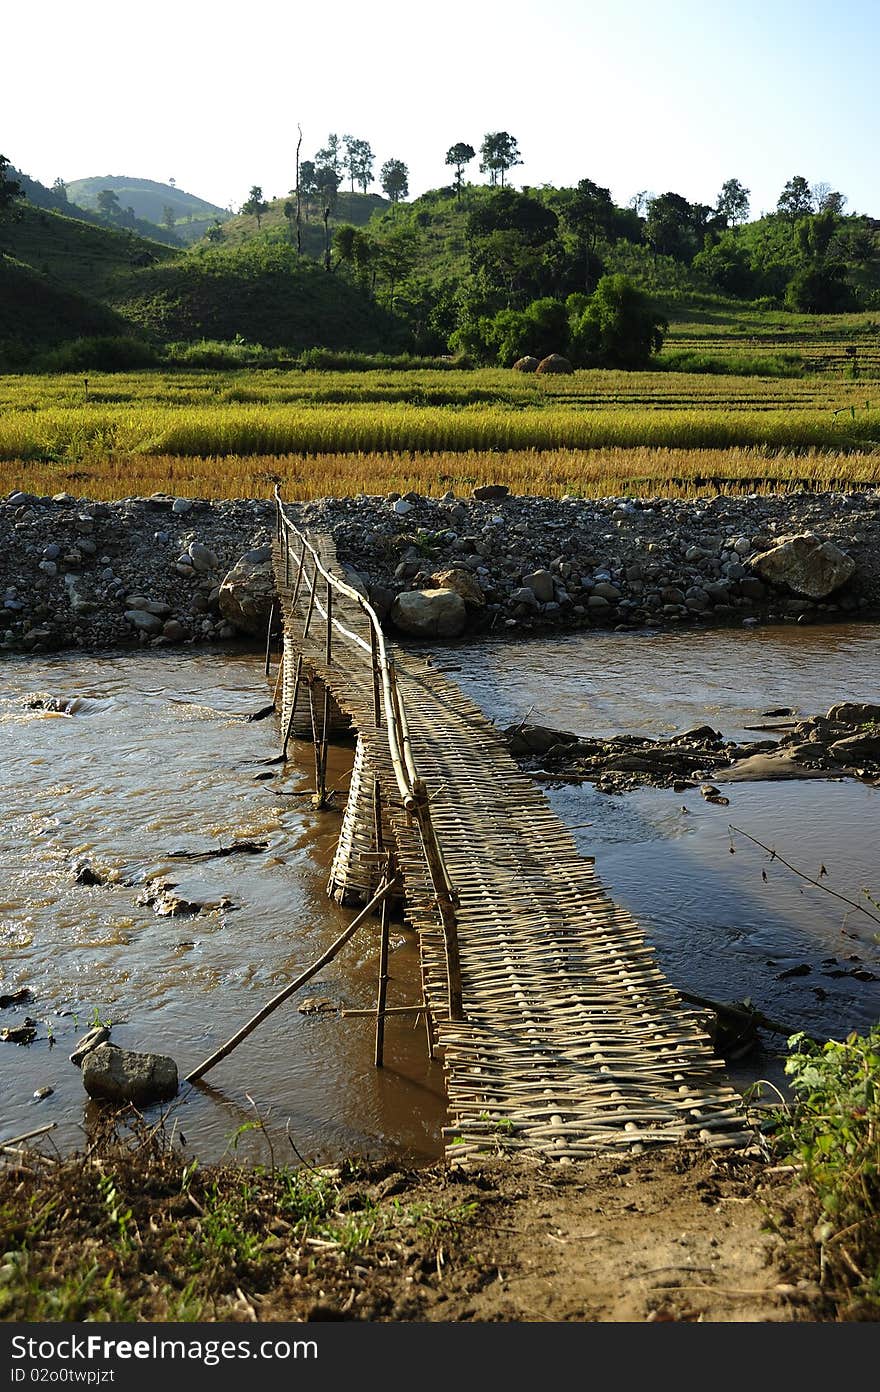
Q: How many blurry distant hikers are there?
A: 0